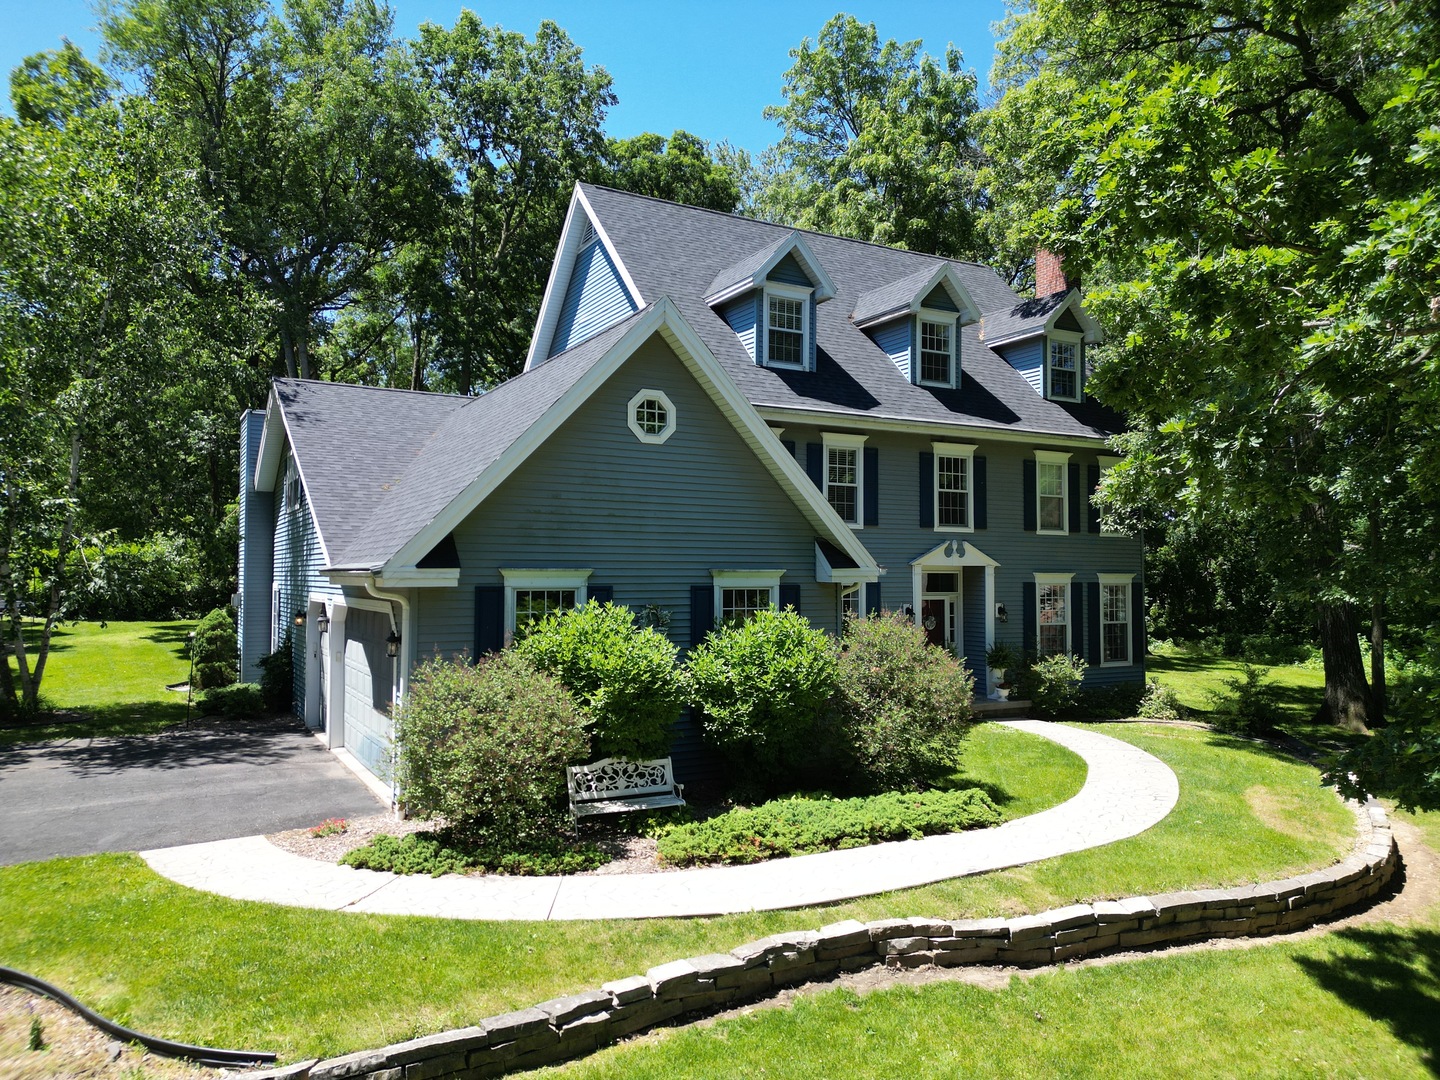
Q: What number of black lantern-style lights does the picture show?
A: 5